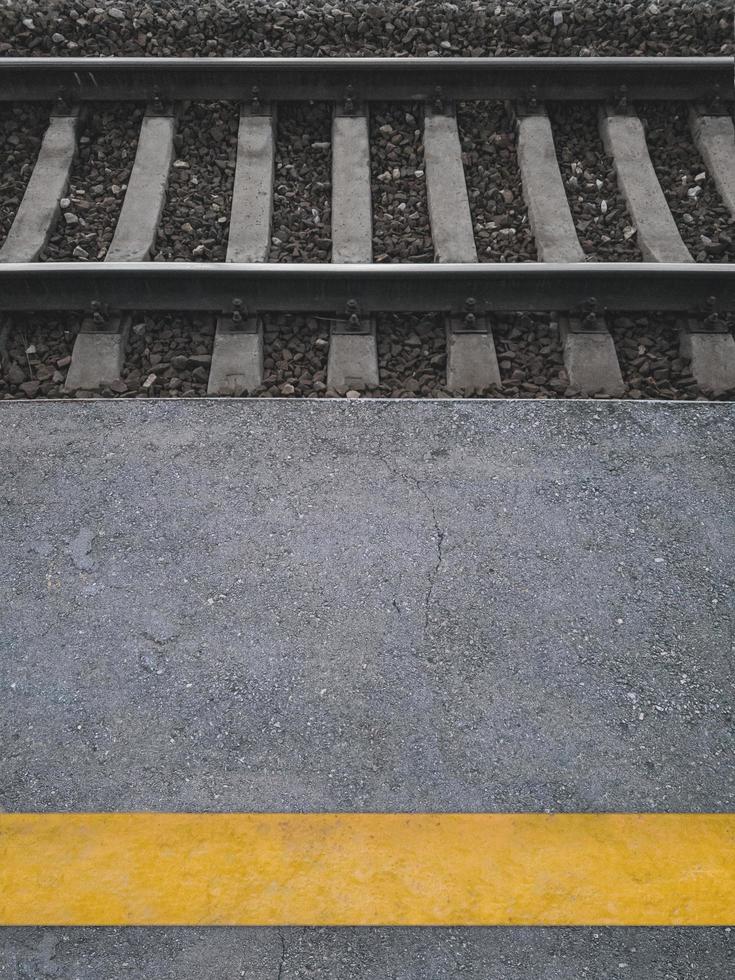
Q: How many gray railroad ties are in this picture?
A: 8